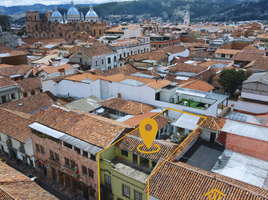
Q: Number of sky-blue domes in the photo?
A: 3